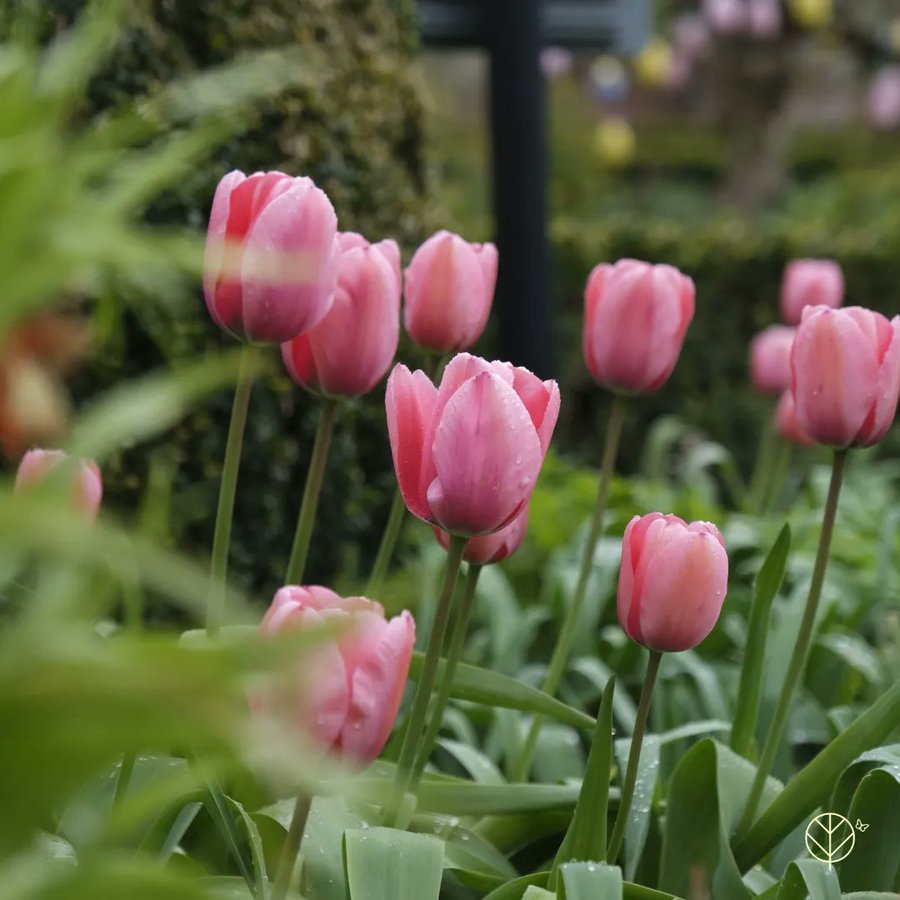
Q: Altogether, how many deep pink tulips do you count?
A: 13